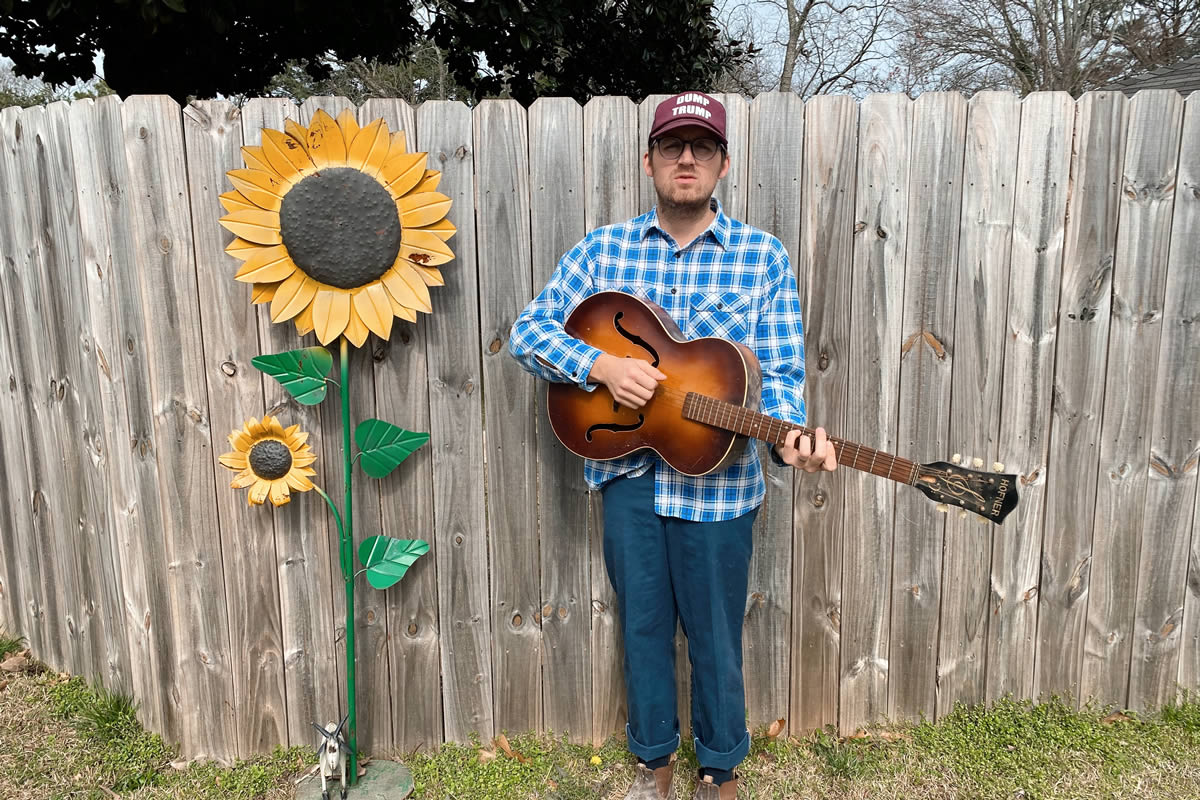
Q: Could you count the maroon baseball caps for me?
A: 1